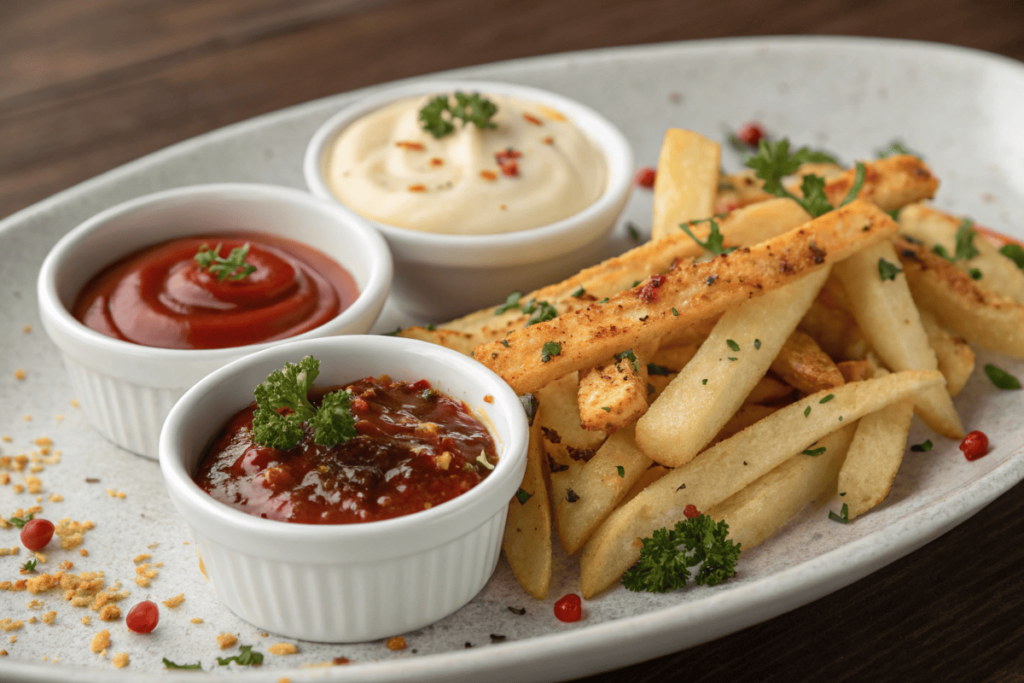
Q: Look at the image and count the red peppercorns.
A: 7